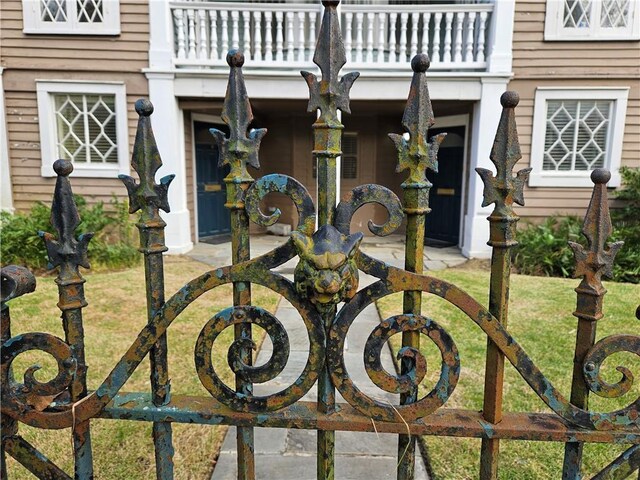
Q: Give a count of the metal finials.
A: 7